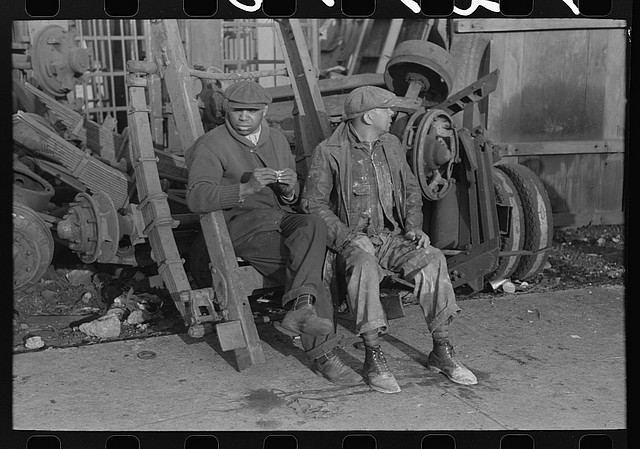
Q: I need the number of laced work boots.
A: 2